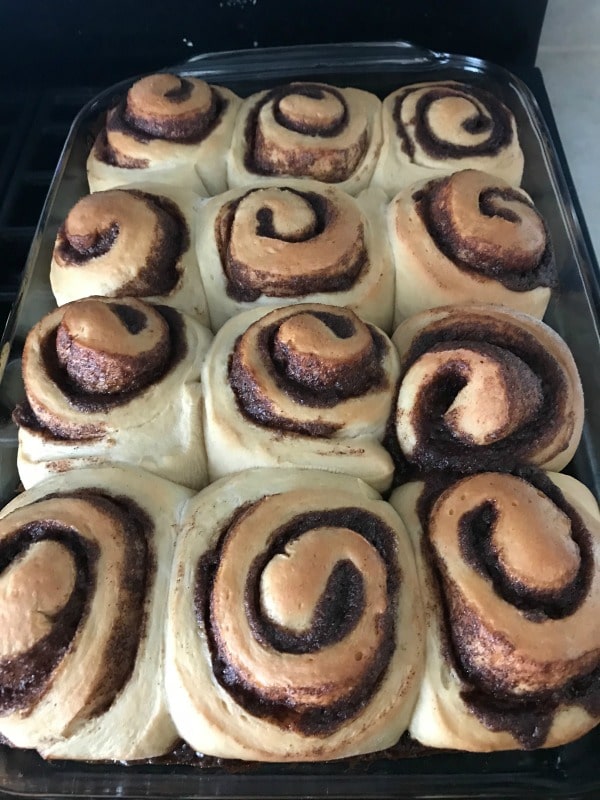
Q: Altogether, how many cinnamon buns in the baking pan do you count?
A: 12